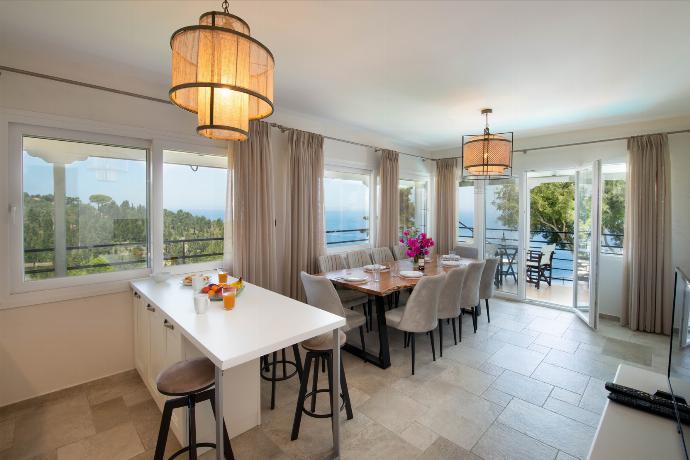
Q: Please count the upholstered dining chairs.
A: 10